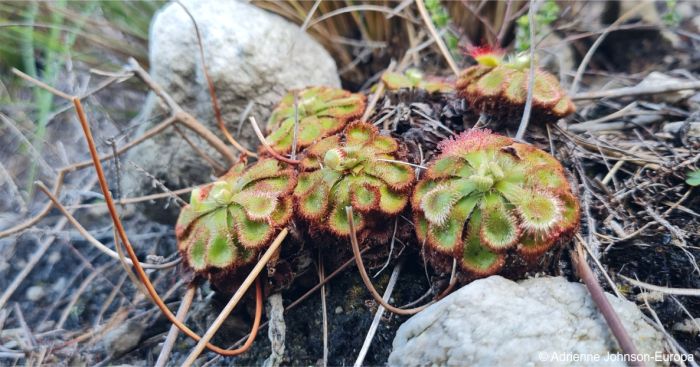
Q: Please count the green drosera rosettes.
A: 6